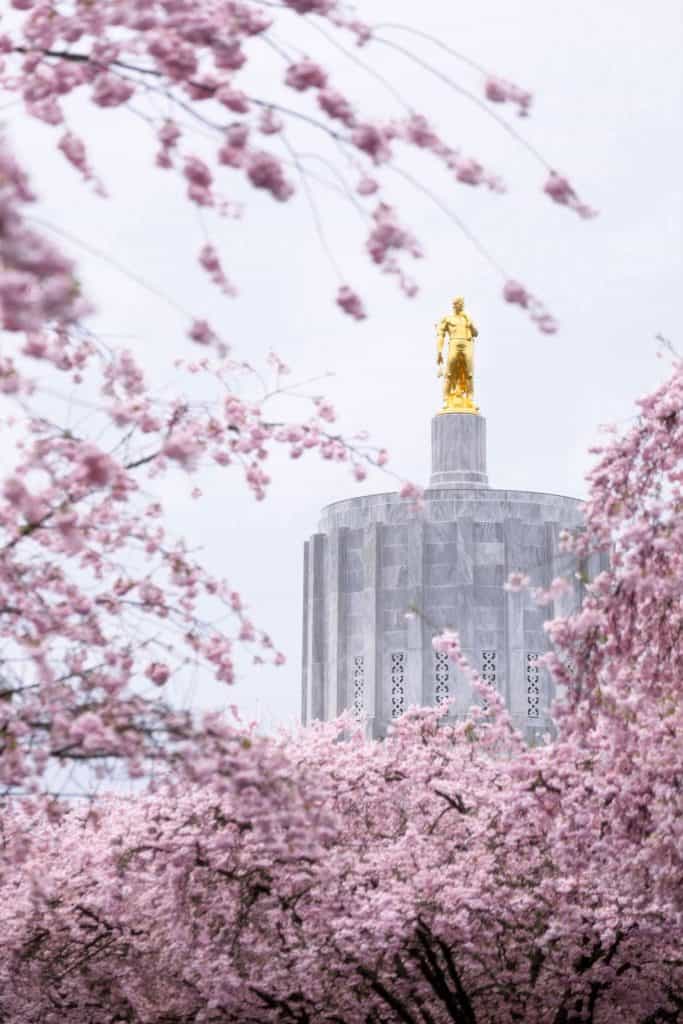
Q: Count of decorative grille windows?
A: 5